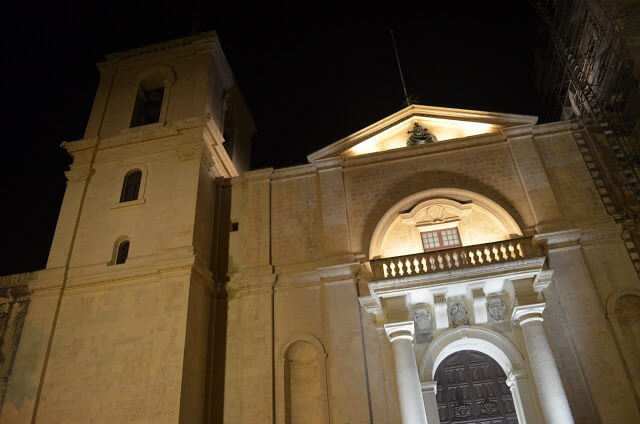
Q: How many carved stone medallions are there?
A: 3